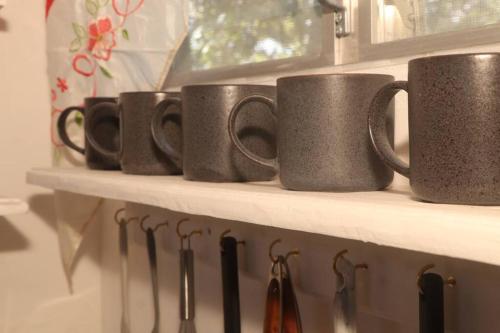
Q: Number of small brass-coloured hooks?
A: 7